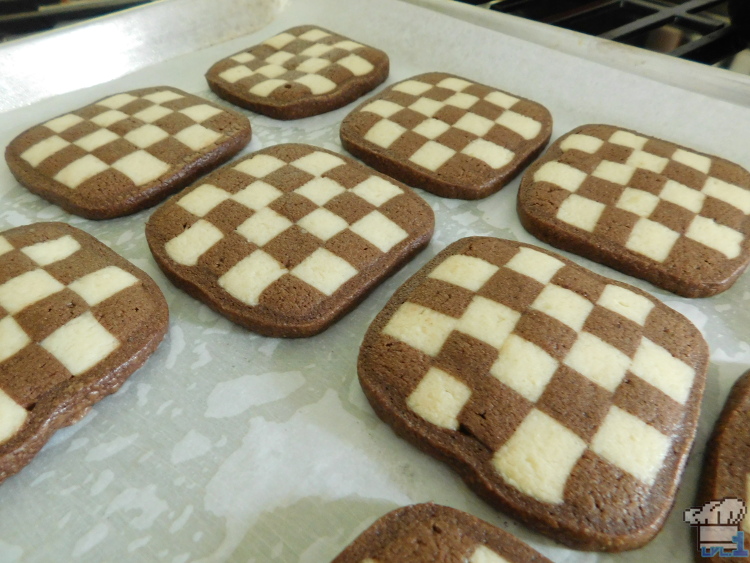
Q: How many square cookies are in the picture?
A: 9